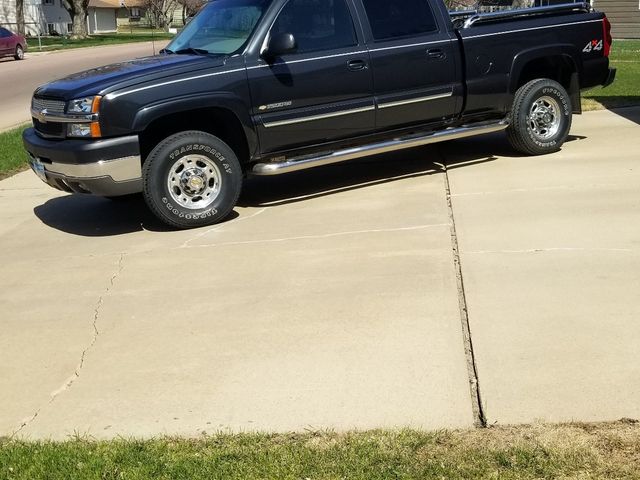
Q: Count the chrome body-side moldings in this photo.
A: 2